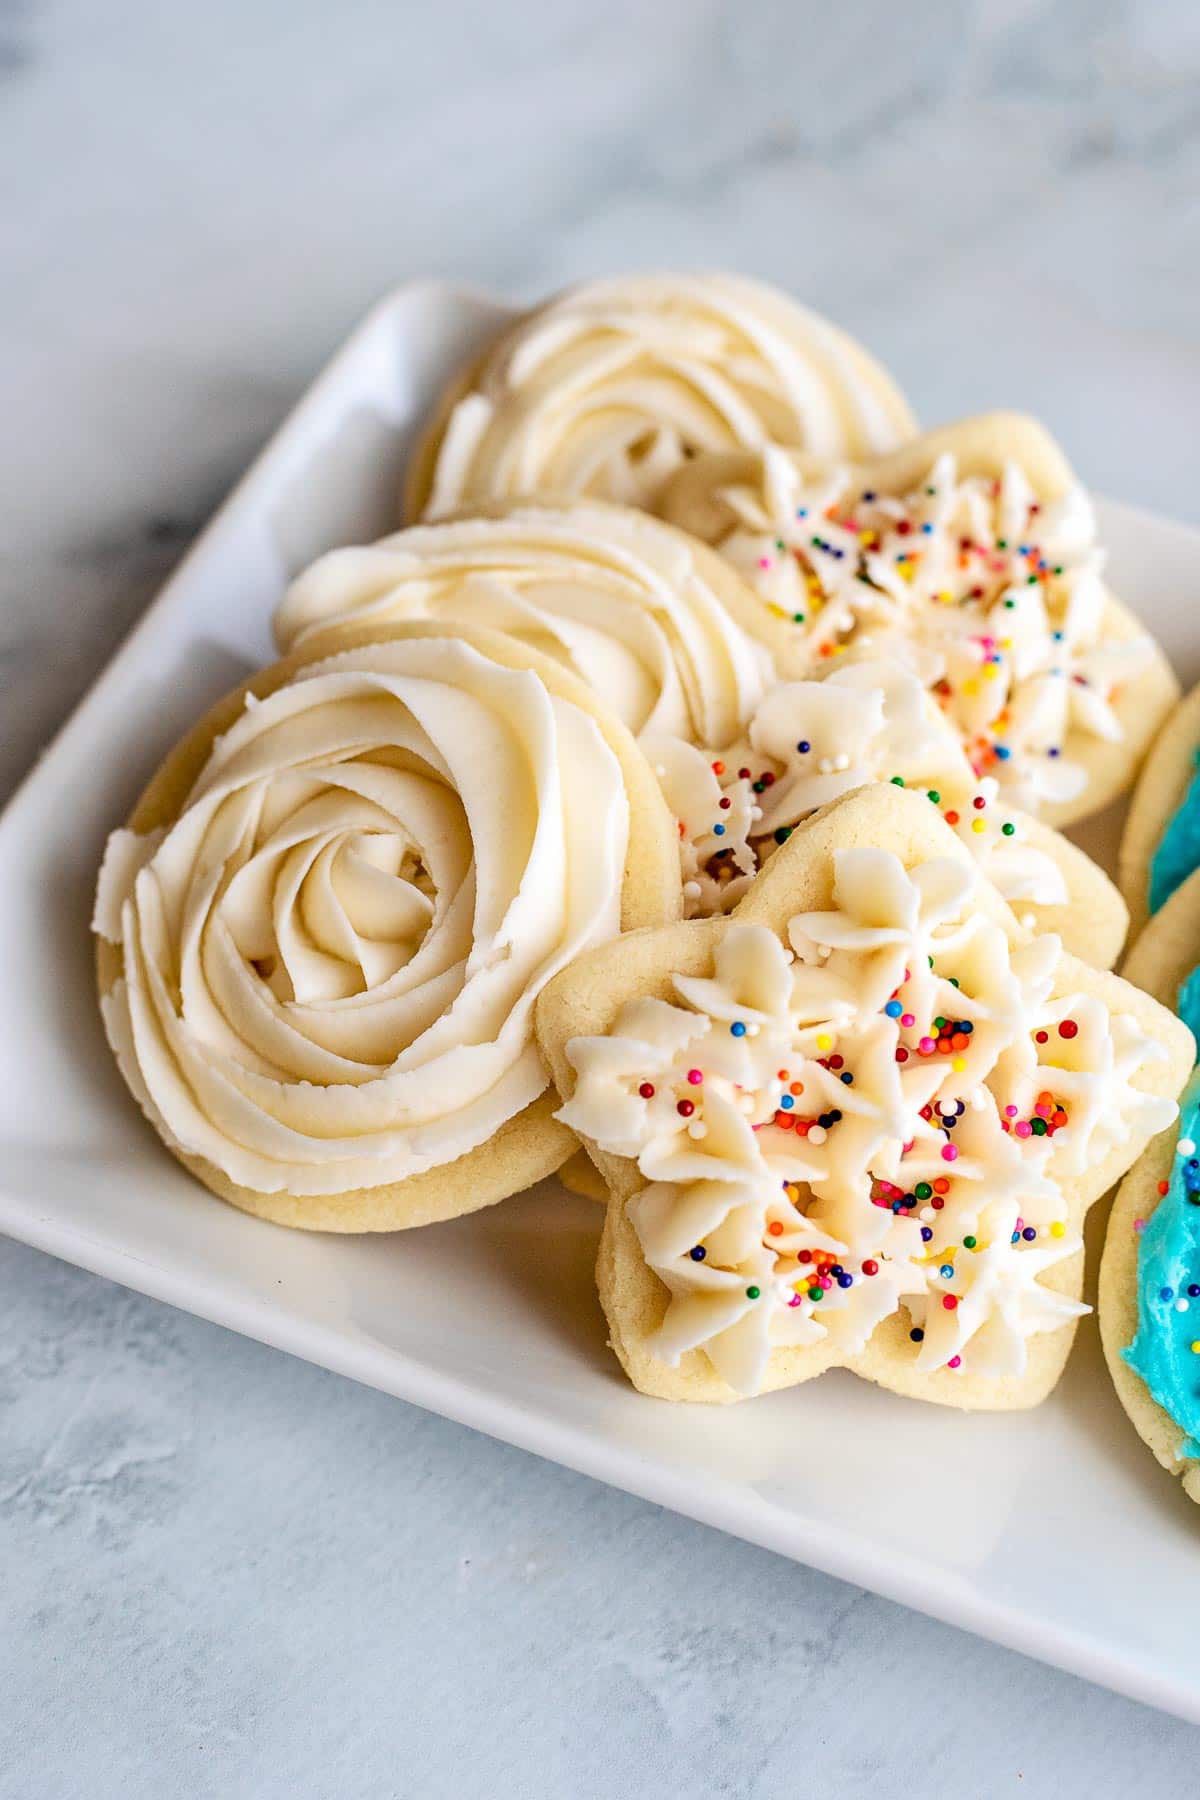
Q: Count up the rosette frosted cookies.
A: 3